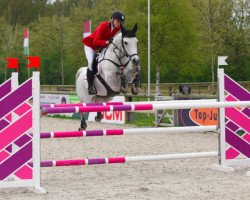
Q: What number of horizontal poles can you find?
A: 4